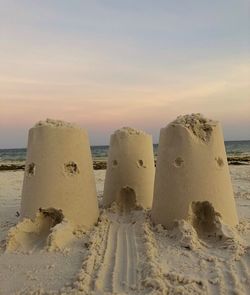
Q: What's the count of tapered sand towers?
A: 3